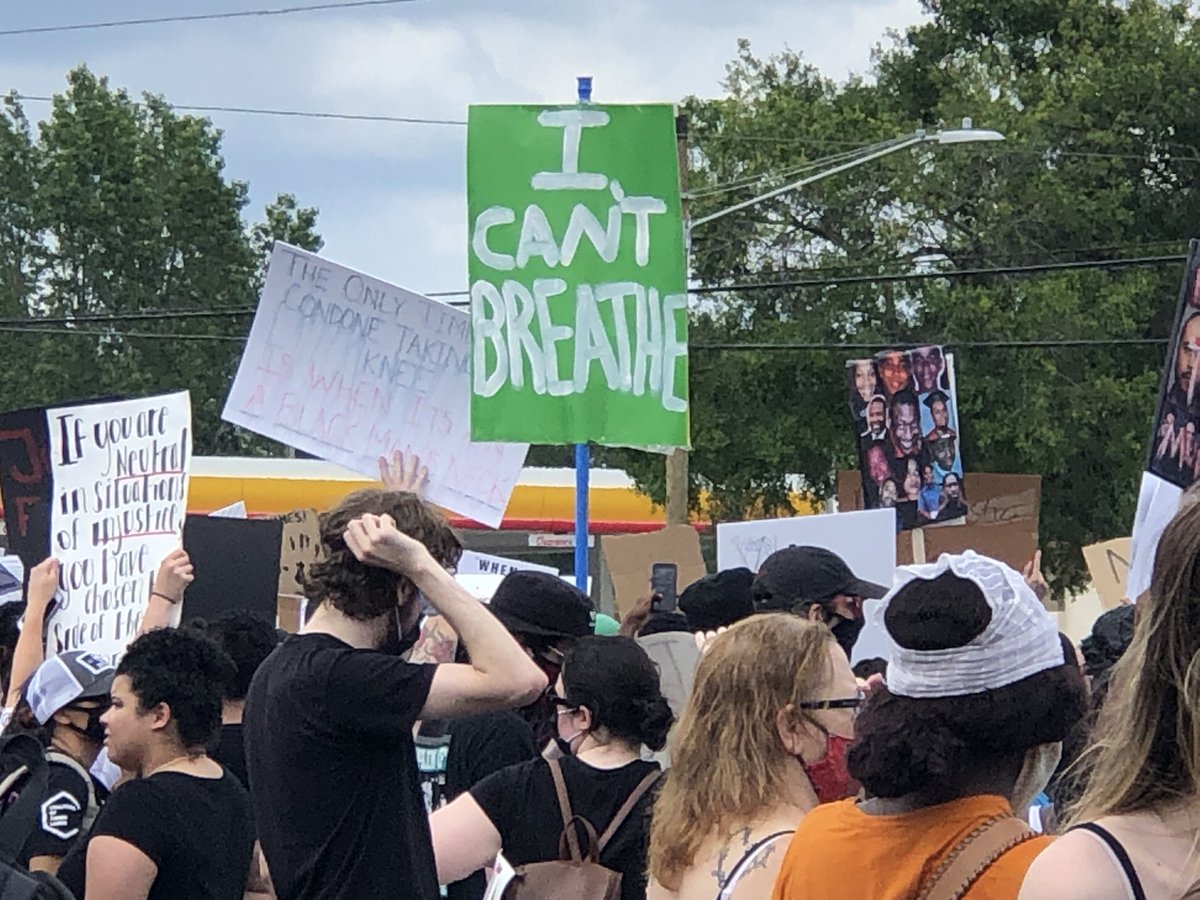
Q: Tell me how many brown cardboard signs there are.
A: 4